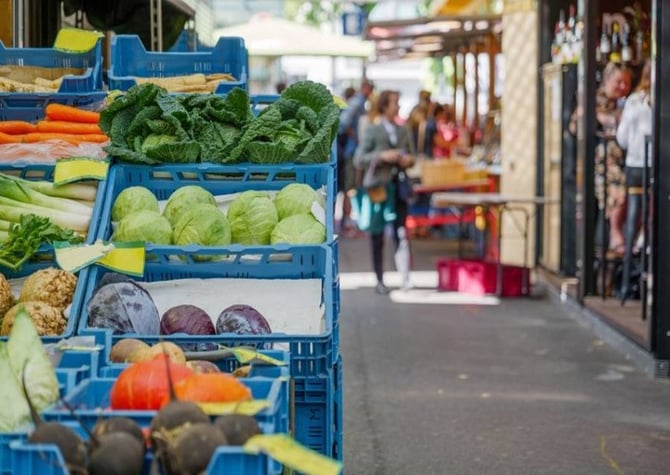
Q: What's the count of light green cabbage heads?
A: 7